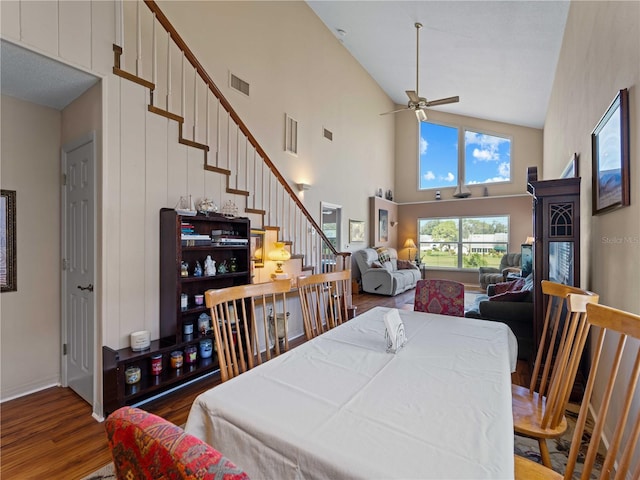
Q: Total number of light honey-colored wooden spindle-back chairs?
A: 4